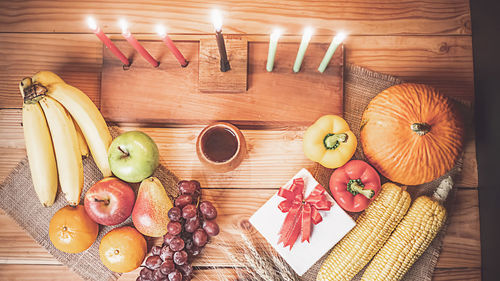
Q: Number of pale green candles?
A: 3